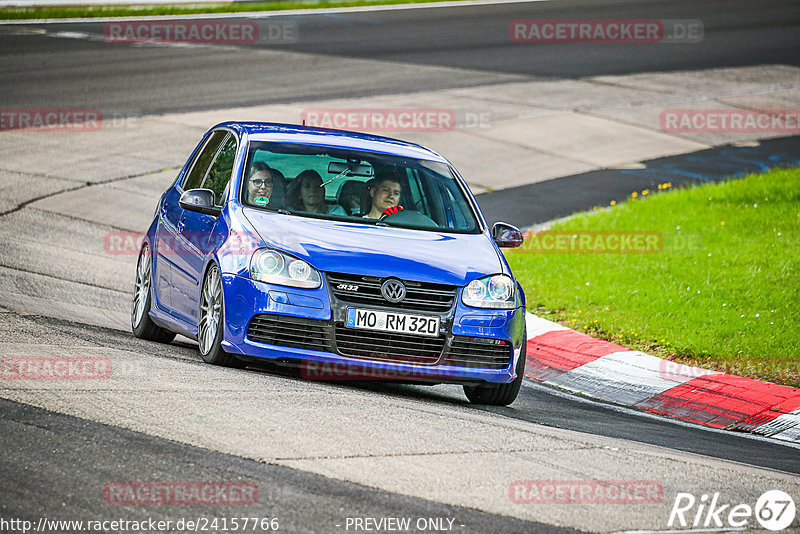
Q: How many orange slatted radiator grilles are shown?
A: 0